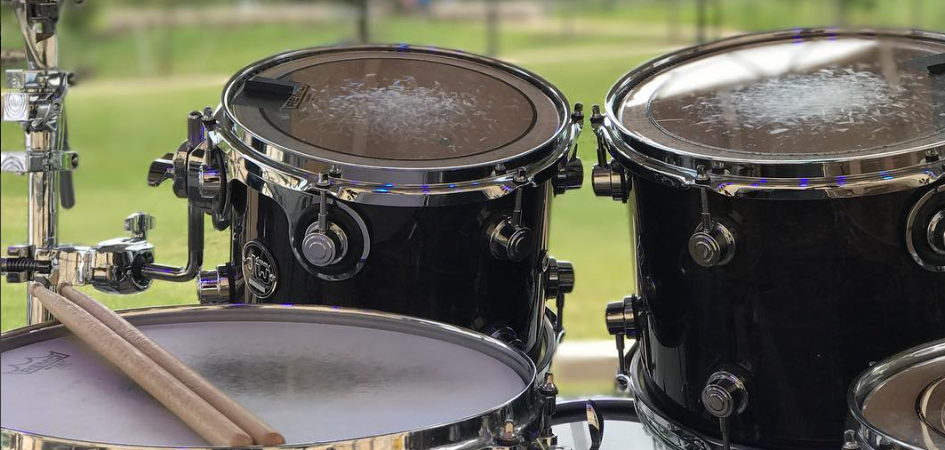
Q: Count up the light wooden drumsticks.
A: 2